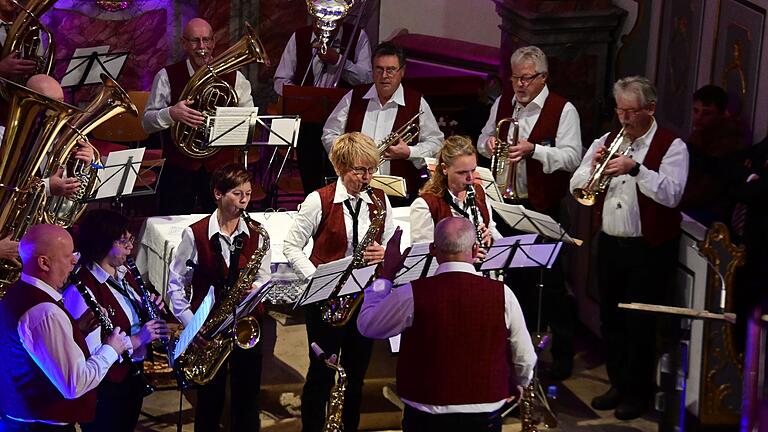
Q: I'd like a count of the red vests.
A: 11